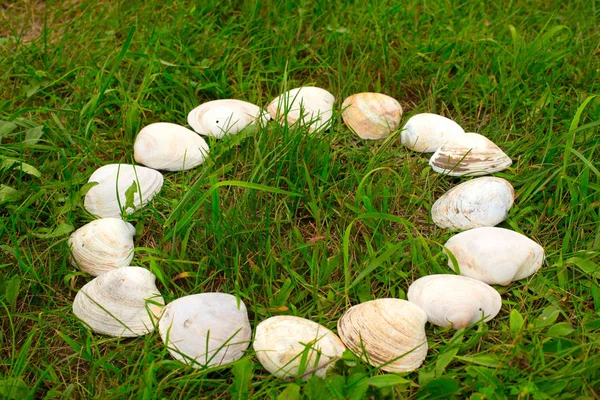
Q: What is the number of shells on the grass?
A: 15